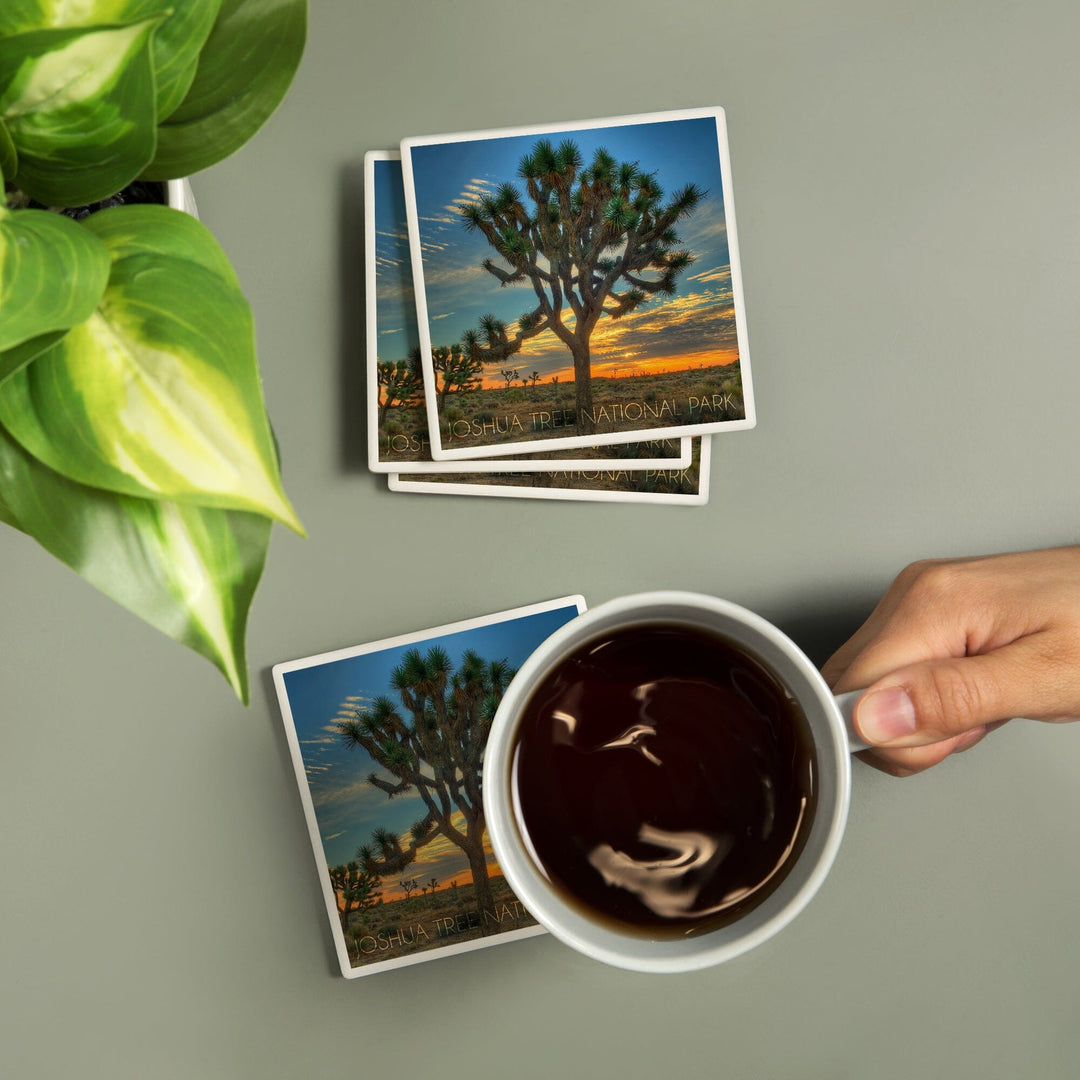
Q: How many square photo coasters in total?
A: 4